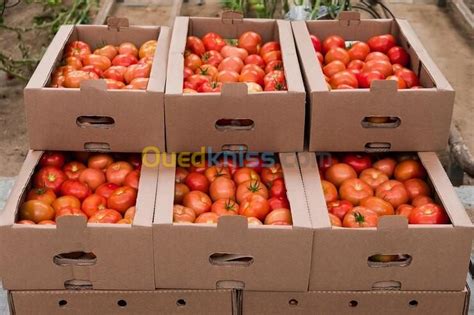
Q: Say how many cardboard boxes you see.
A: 8